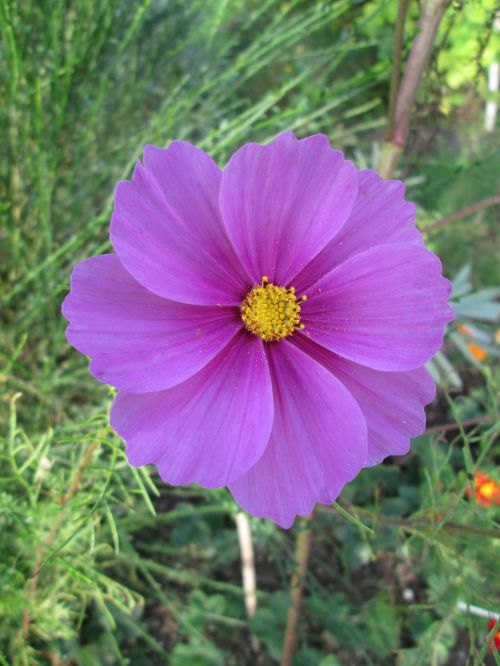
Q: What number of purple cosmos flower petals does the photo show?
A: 8